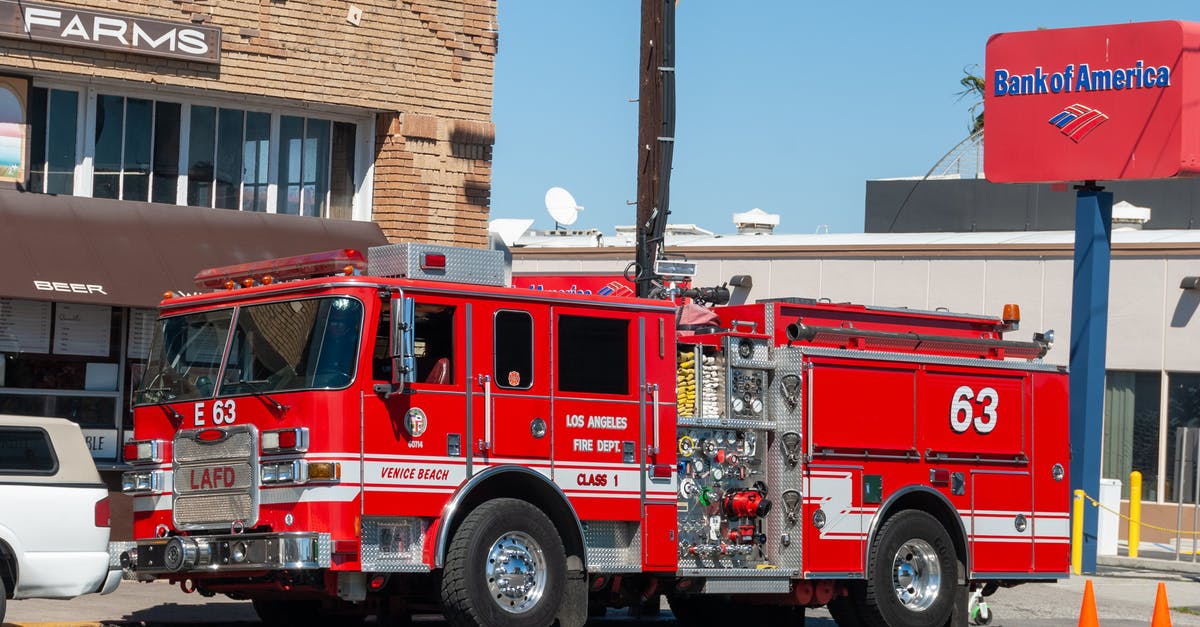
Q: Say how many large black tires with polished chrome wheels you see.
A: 2